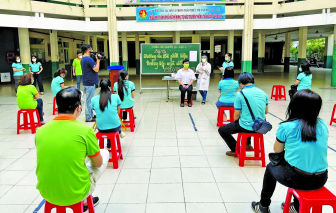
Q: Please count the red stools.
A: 11